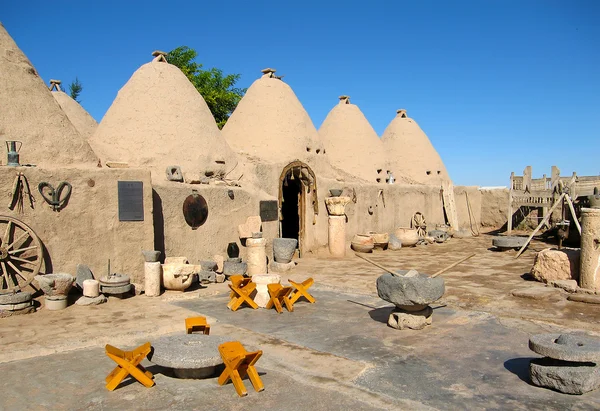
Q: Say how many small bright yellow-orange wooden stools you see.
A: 7